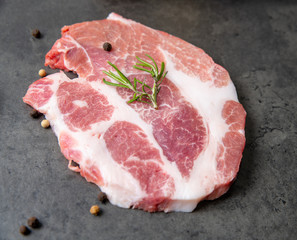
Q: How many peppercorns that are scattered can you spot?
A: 9